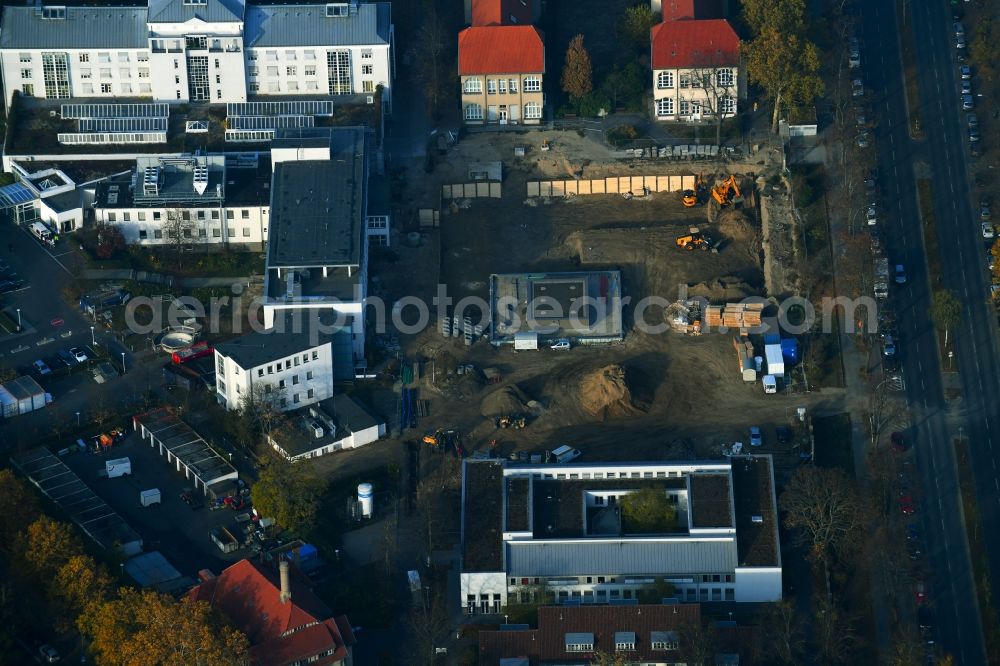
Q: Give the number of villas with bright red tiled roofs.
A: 2